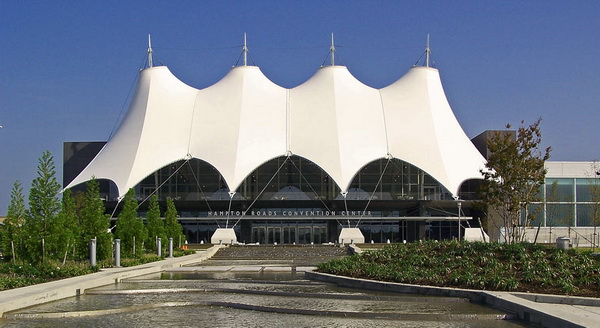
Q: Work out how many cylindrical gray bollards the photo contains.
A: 4